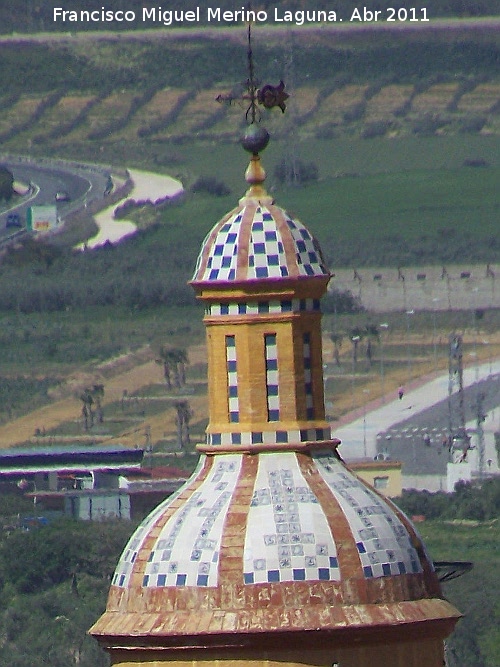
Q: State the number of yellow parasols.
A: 0